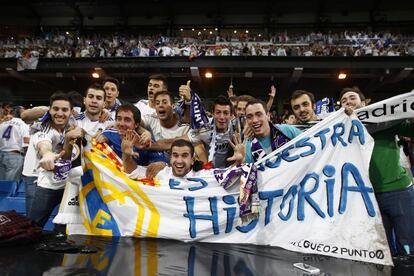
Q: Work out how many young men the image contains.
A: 12